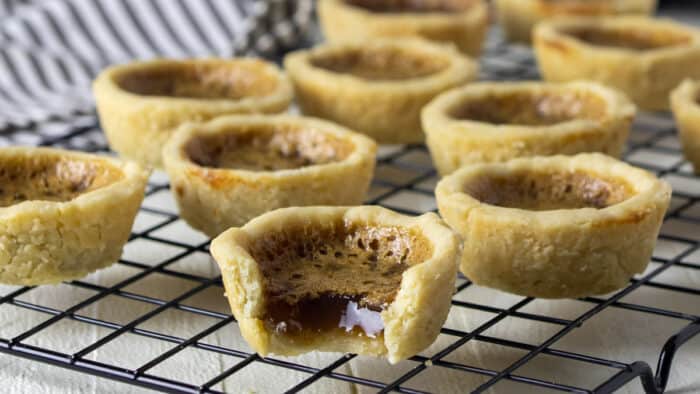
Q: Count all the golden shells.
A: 11